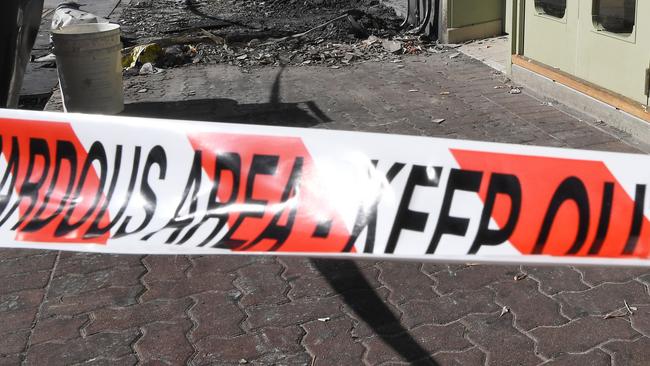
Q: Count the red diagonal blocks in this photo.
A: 3